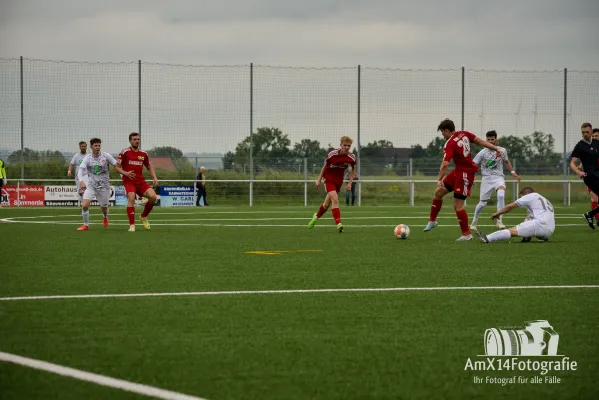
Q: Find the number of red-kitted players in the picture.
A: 4